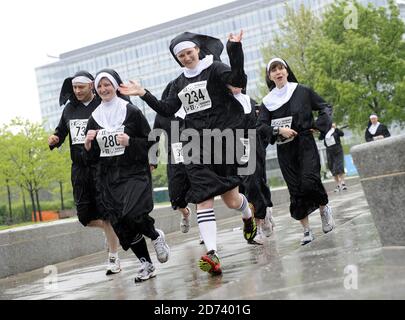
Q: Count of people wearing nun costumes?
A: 8